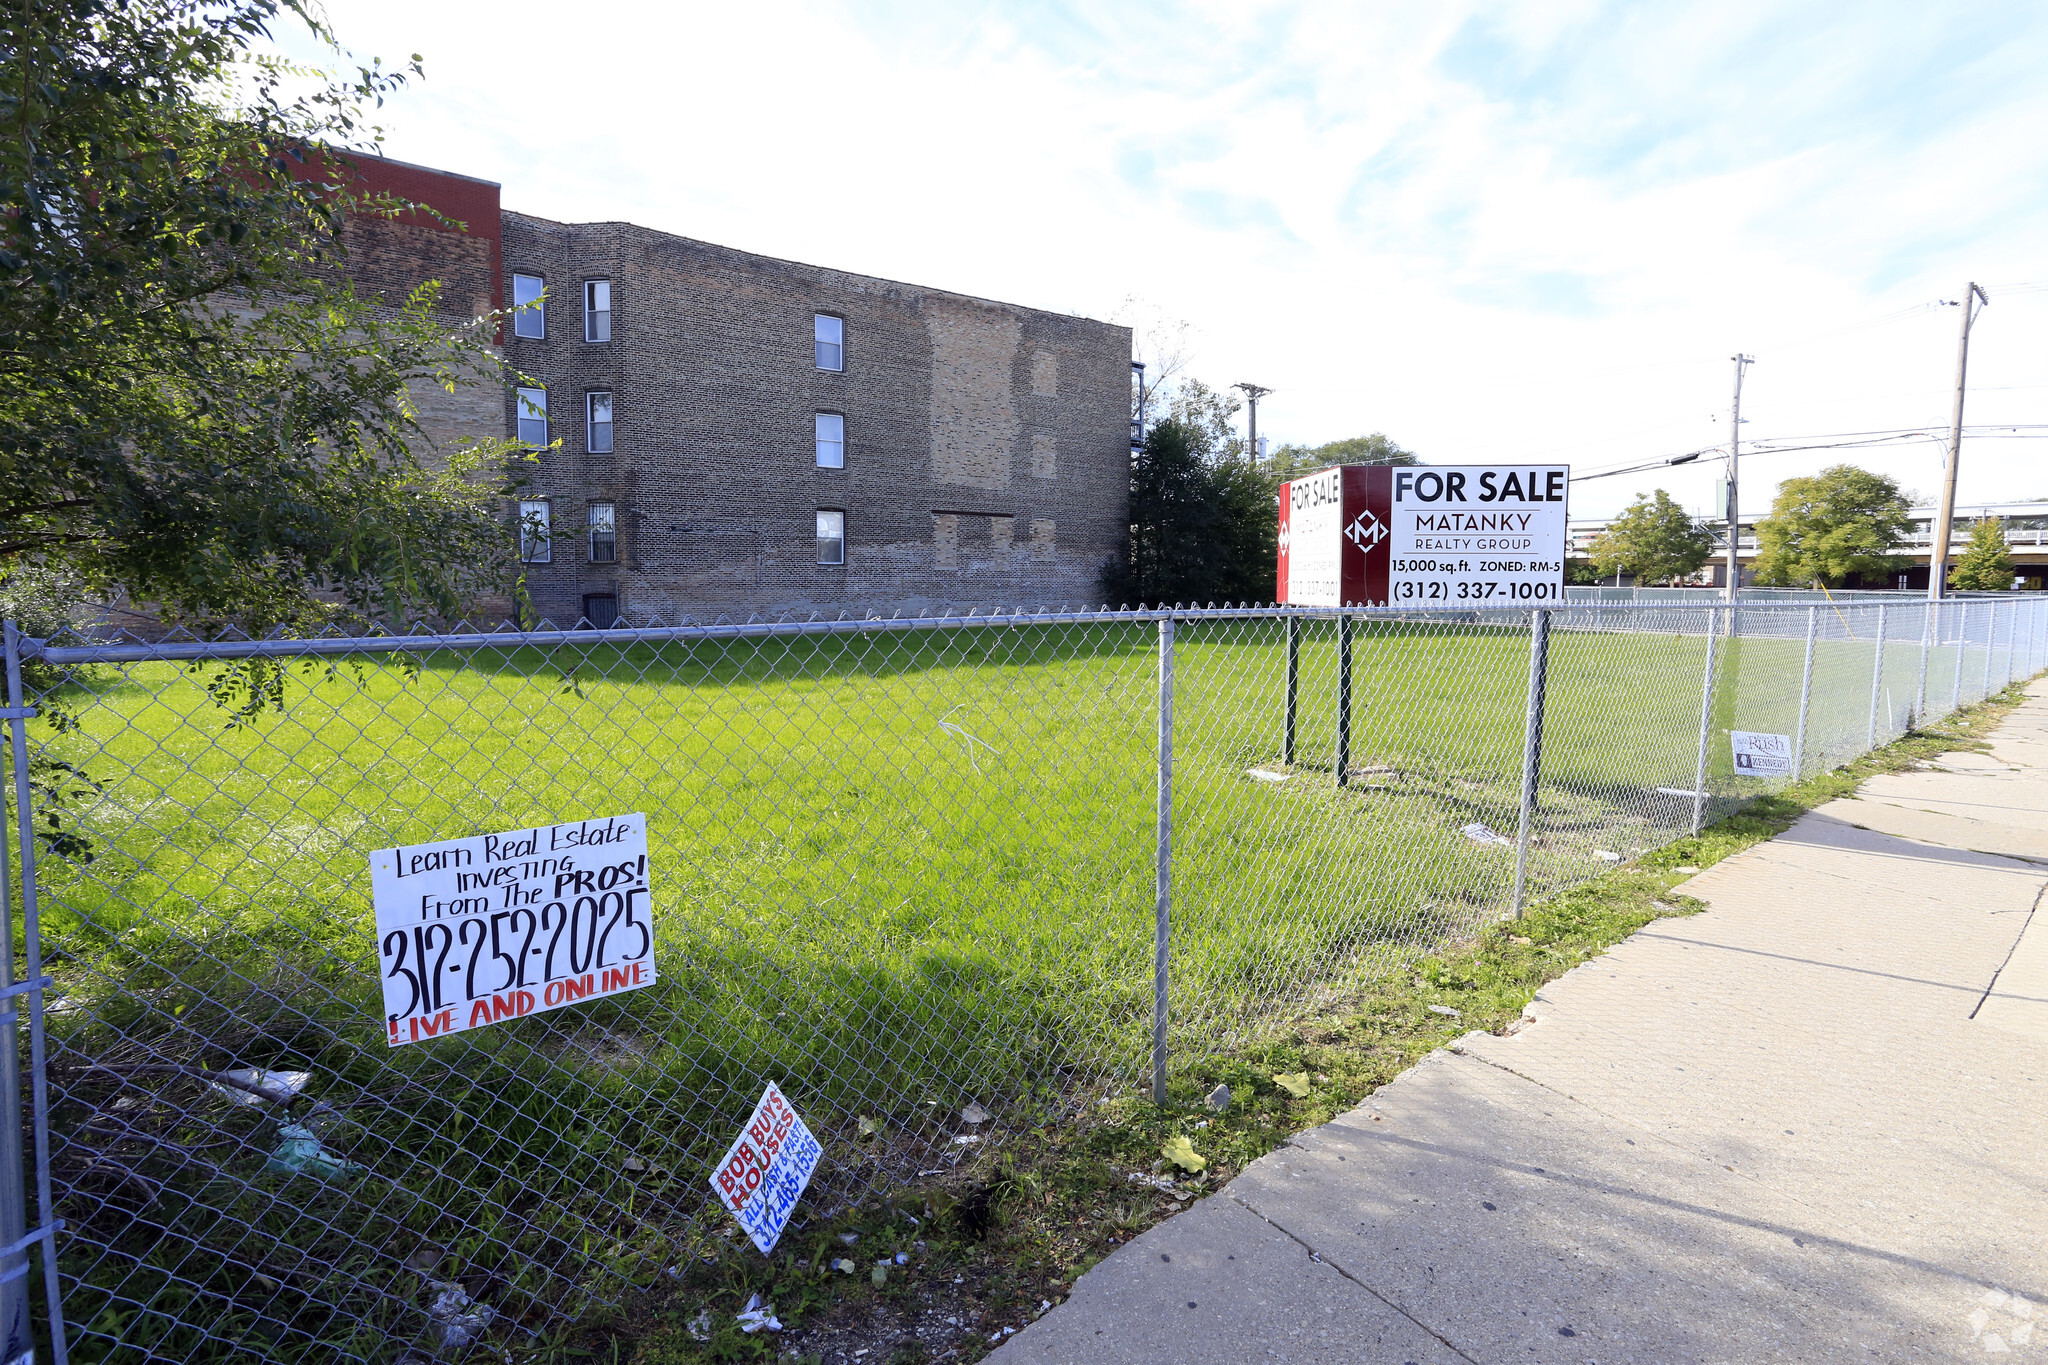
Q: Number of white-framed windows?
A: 9